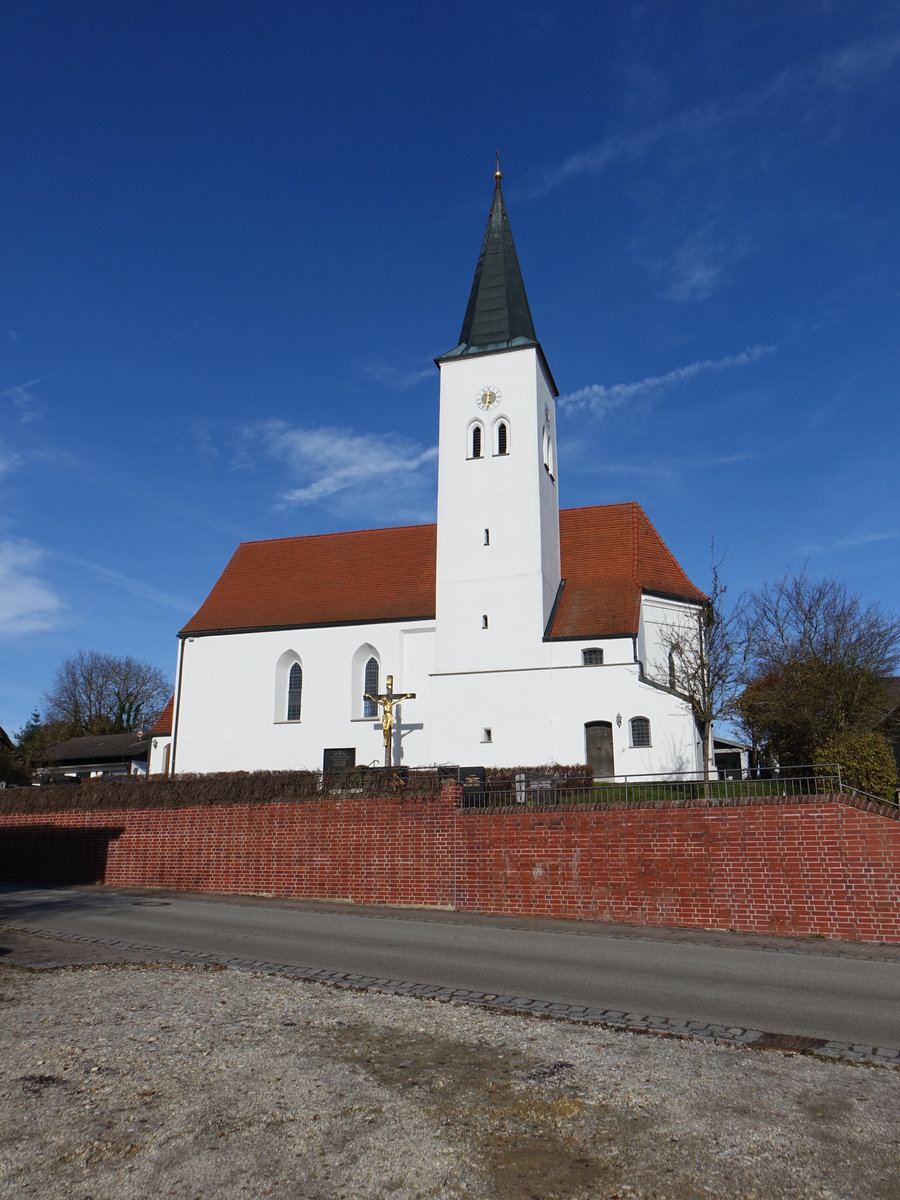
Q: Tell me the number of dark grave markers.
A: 3